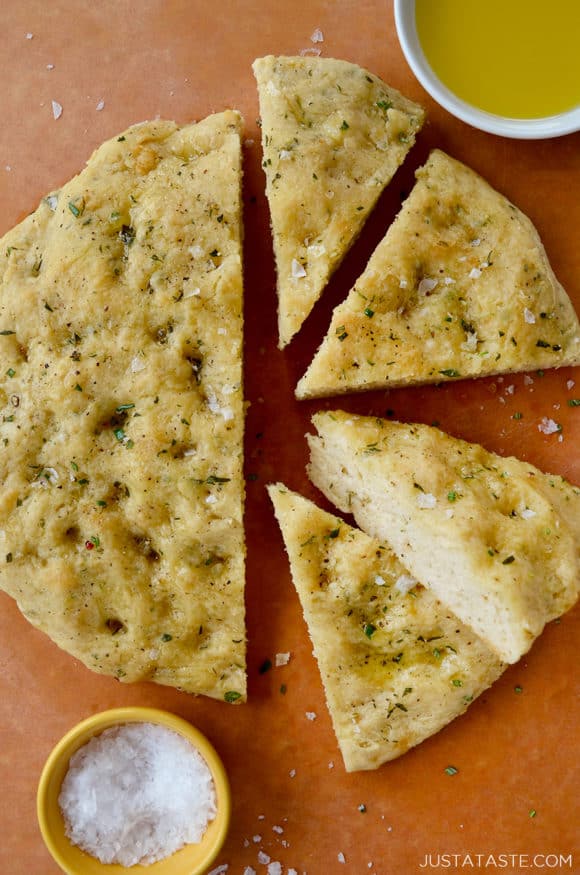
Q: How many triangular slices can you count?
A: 4